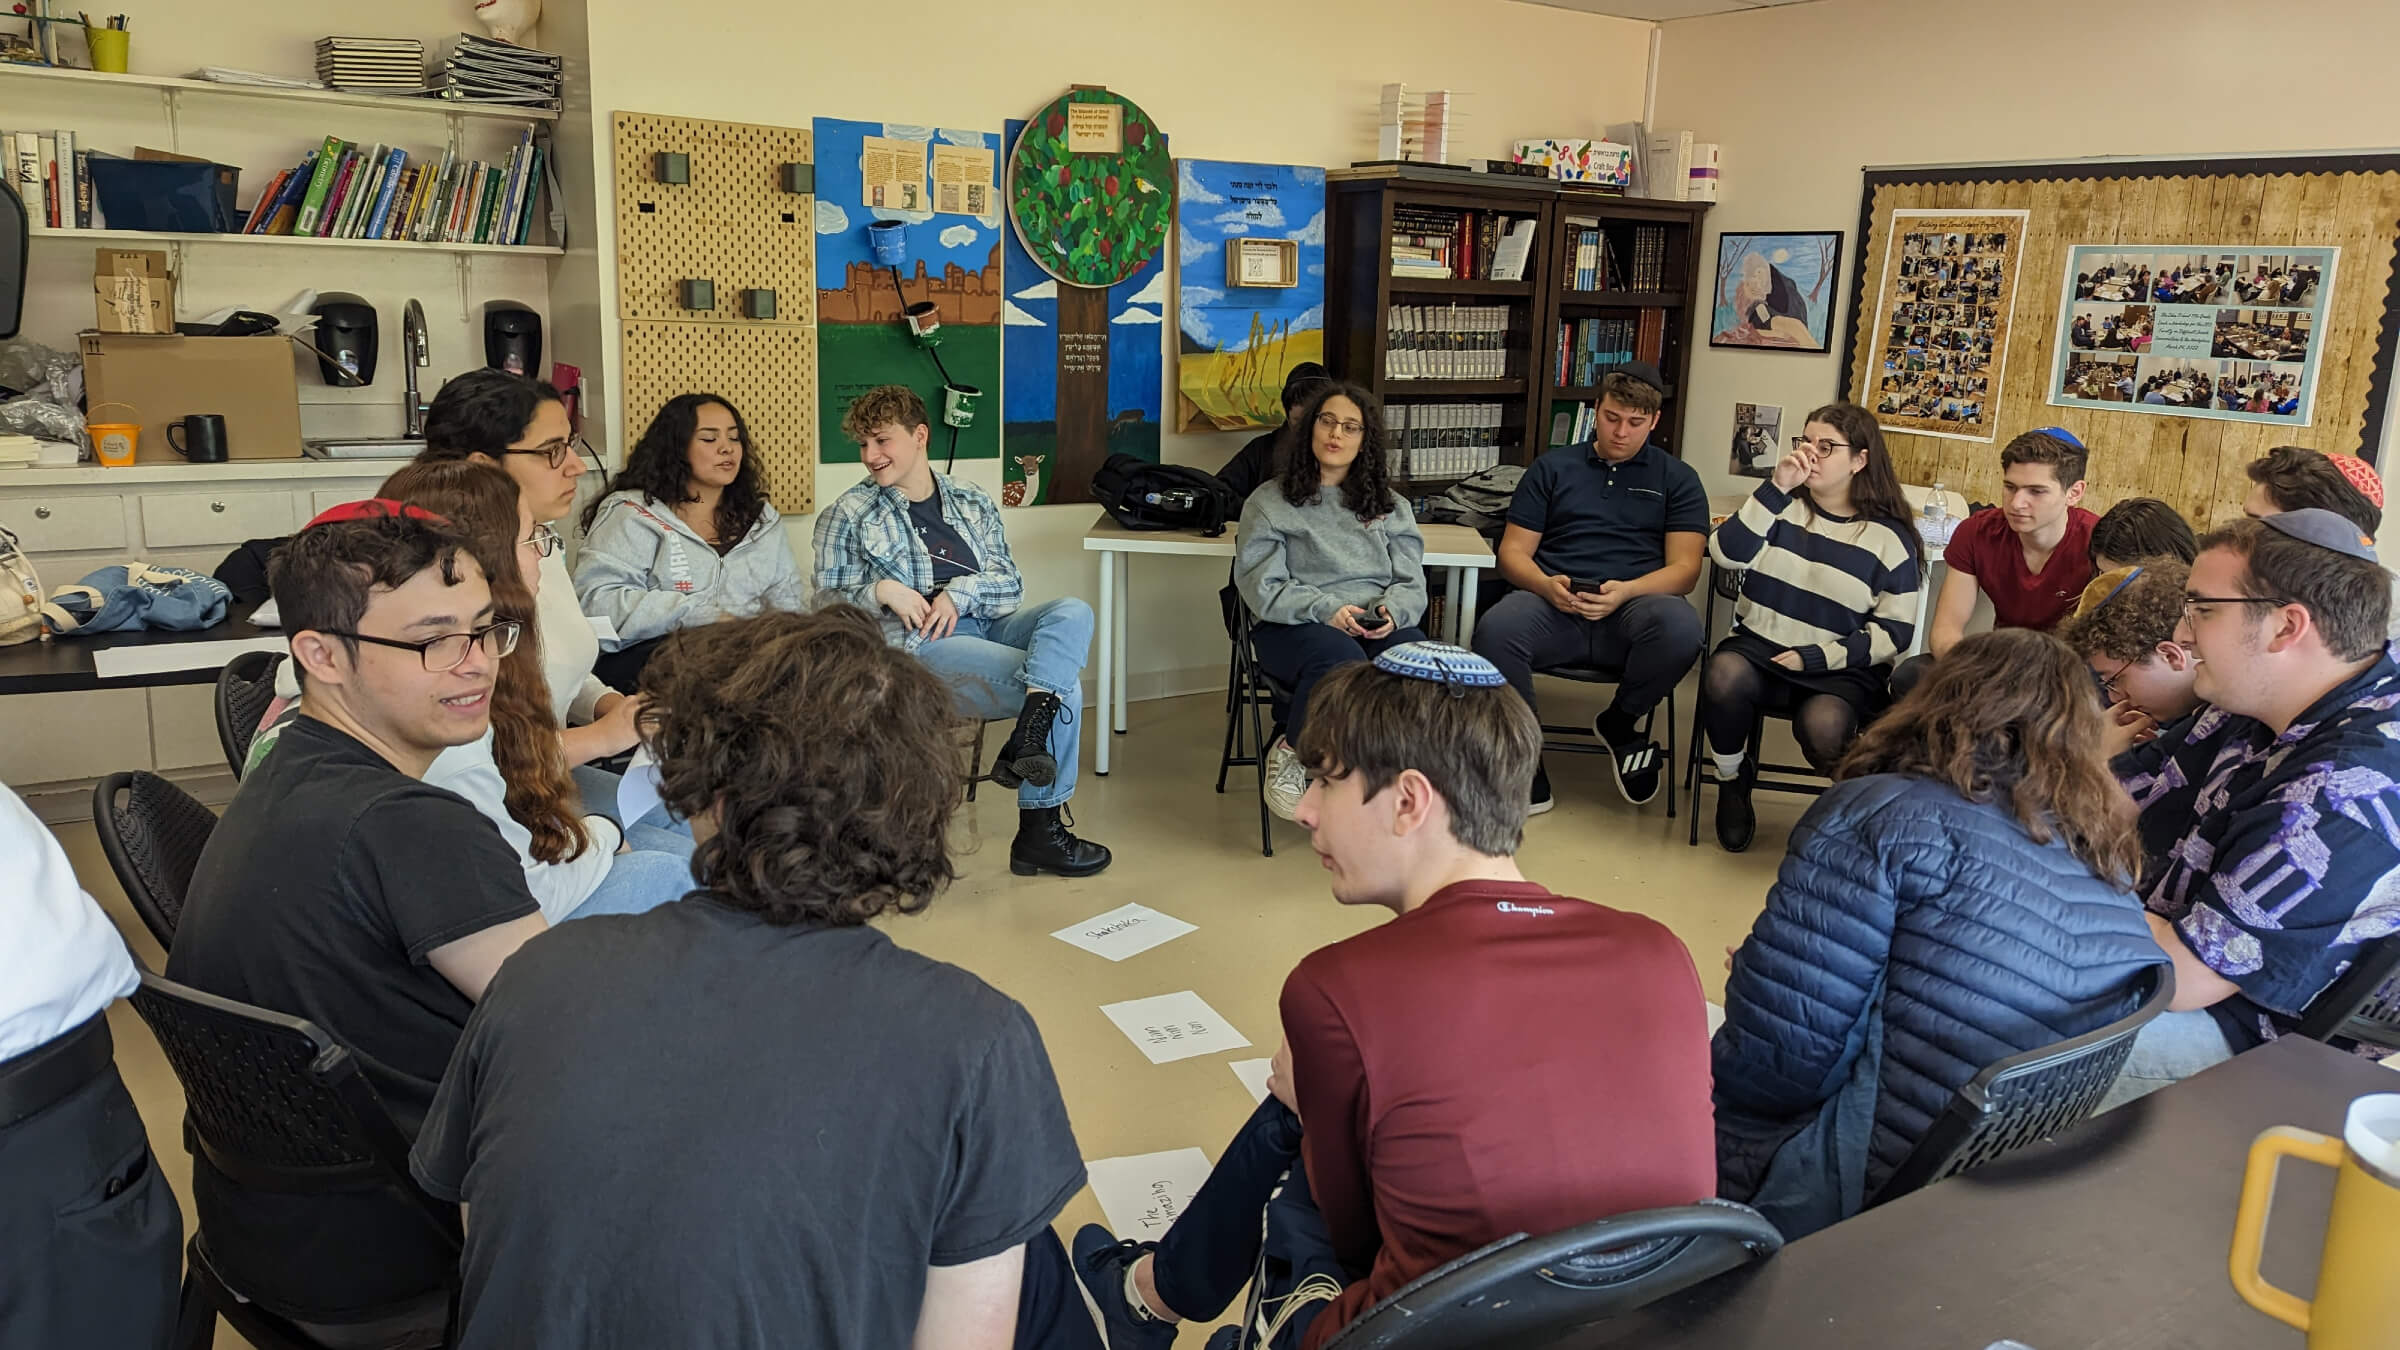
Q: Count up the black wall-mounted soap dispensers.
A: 2